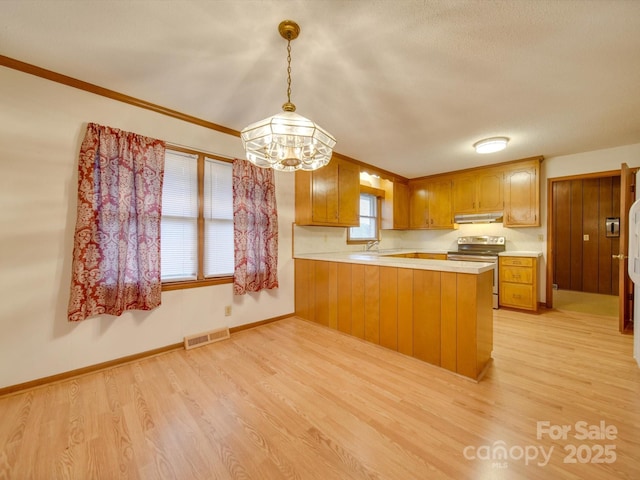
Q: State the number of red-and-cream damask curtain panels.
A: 2